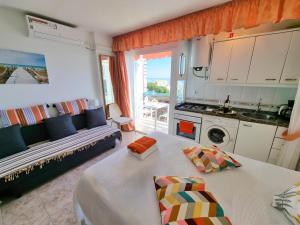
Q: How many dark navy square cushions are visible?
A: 3